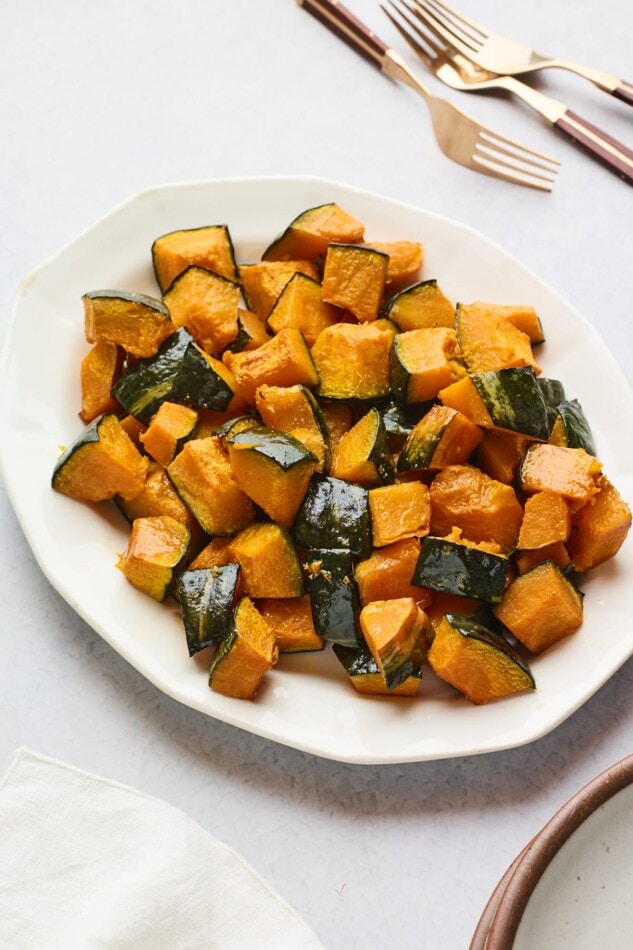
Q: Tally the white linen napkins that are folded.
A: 1